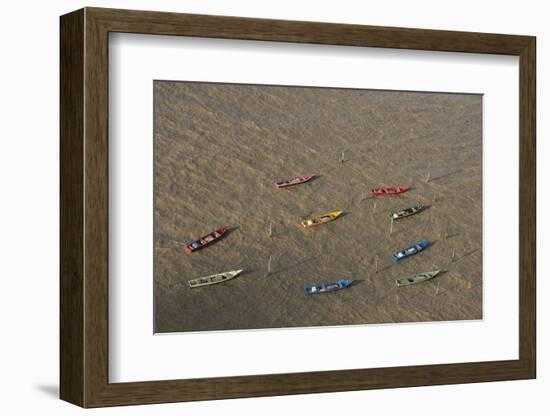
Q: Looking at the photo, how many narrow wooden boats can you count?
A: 9